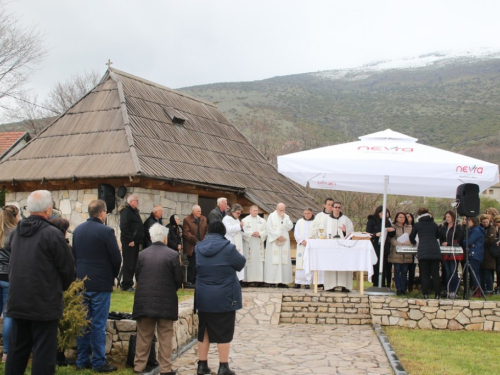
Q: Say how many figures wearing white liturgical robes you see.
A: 6